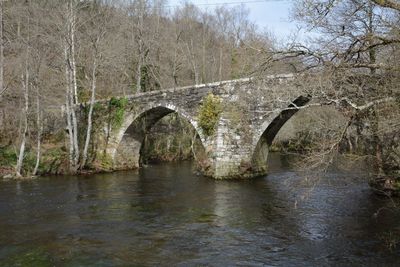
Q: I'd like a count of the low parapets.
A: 1